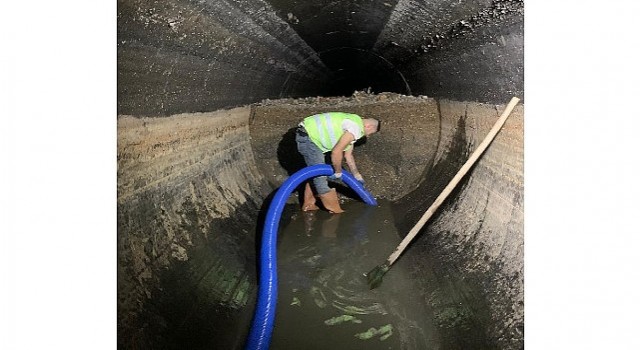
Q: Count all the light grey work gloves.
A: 2